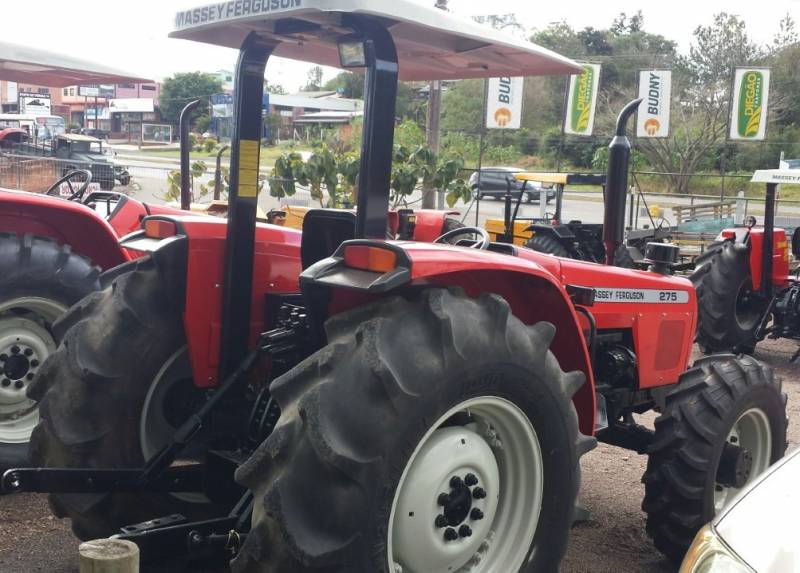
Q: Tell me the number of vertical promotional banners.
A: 4